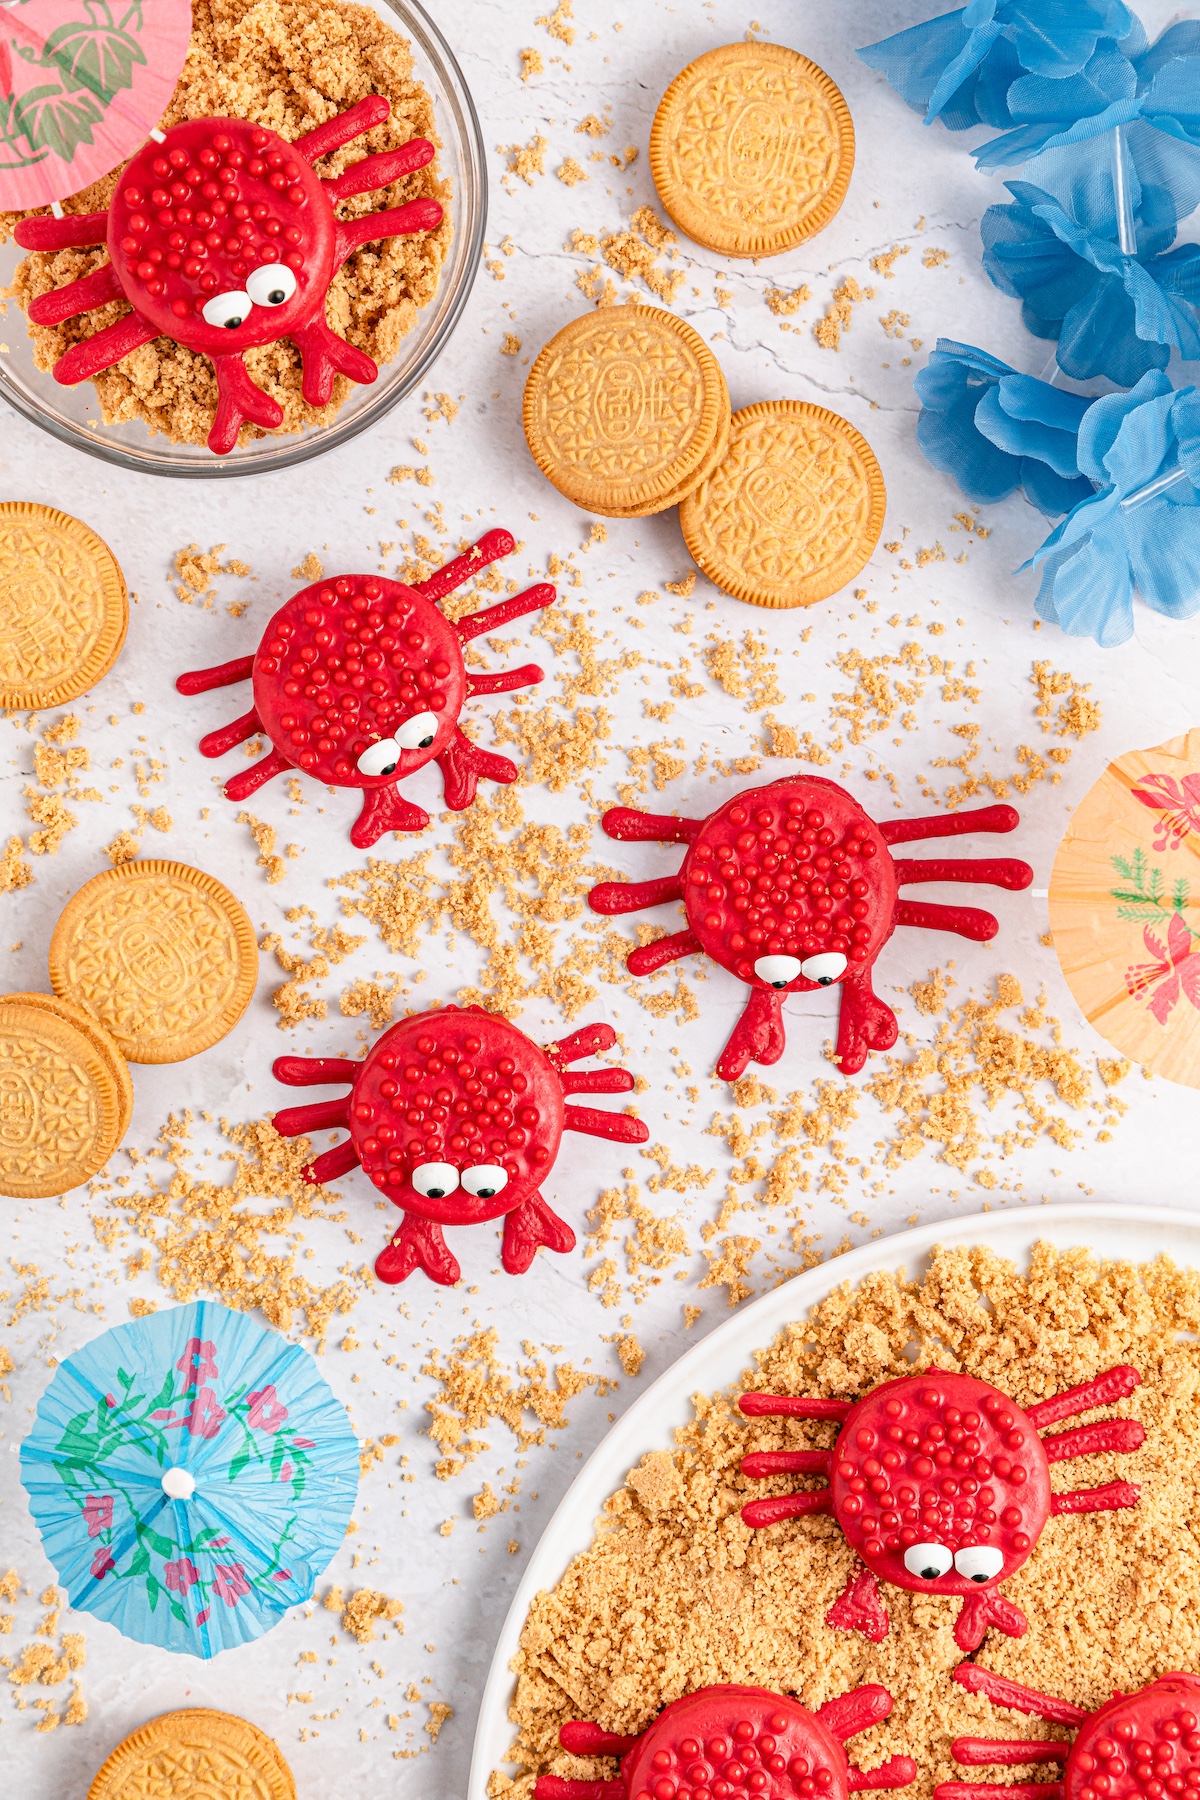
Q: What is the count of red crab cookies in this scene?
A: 7